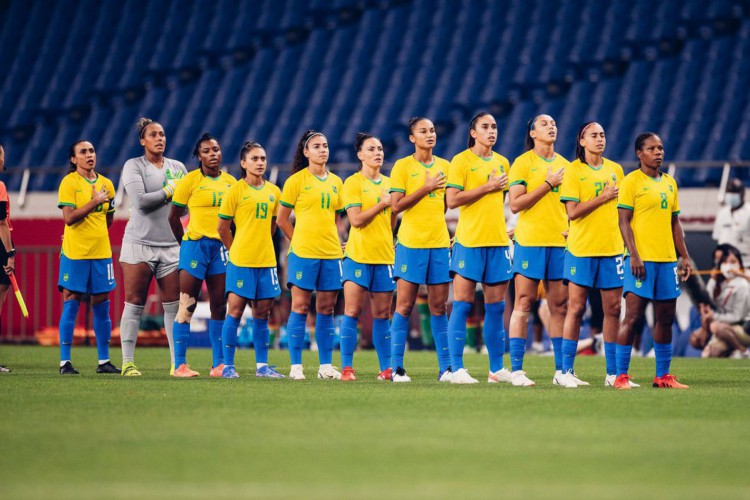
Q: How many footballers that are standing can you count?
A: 11